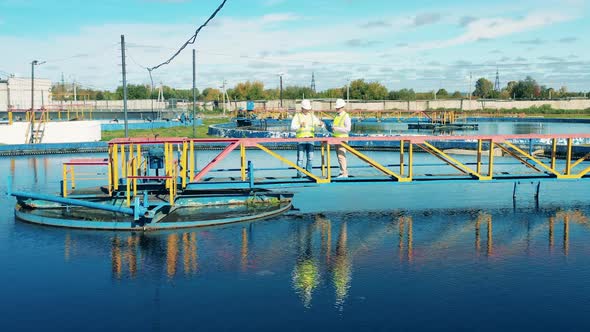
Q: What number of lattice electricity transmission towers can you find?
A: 2